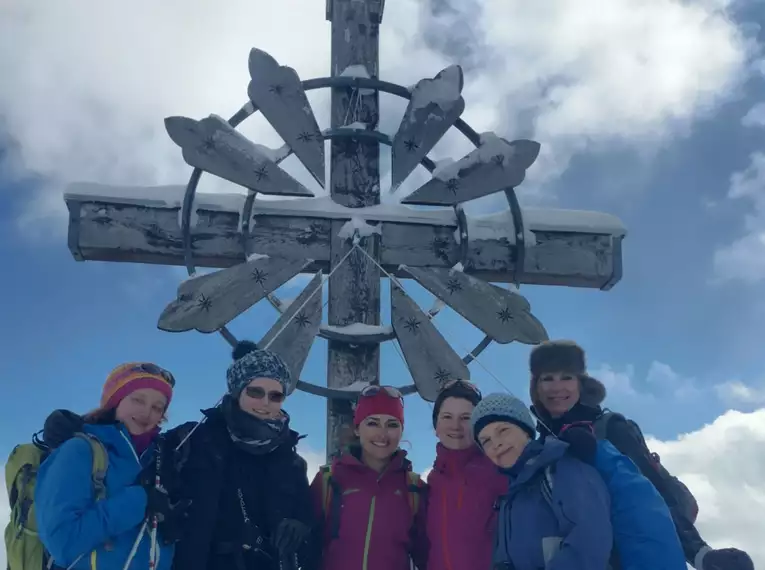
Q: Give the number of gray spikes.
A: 8